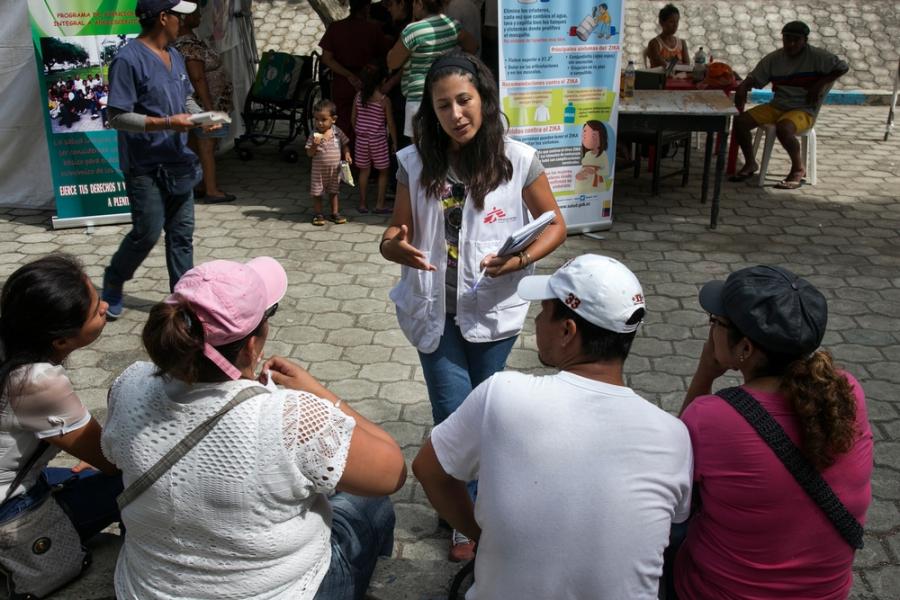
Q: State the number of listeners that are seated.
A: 4